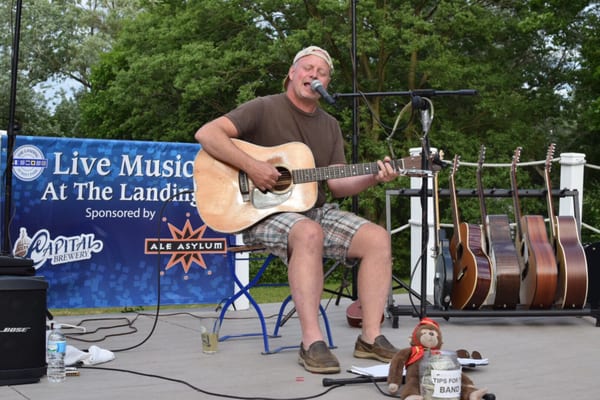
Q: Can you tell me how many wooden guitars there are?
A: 5